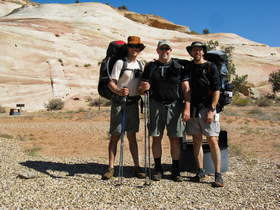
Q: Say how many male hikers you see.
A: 3